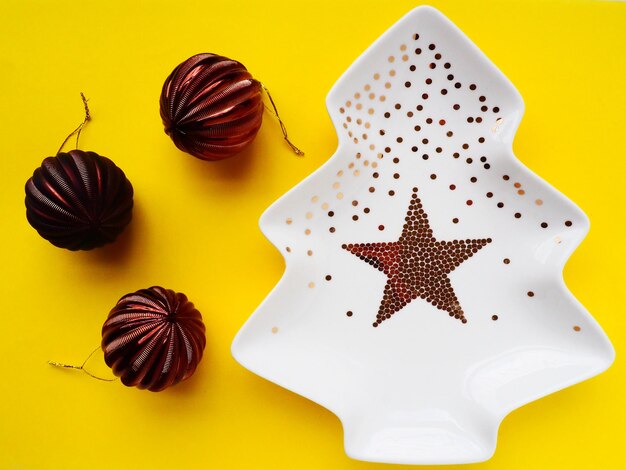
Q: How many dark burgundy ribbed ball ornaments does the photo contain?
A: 3